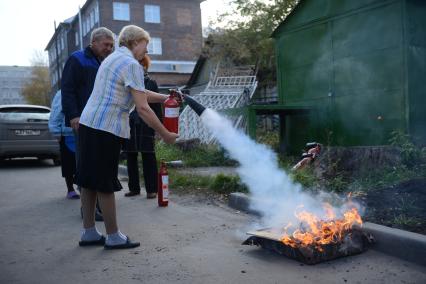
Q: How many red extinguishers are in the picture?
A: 2